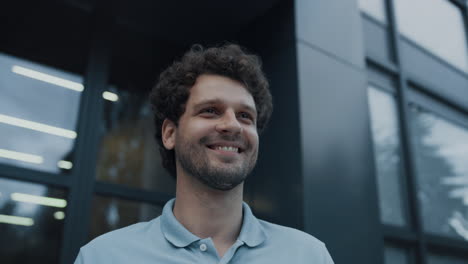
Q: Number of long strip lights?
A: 5